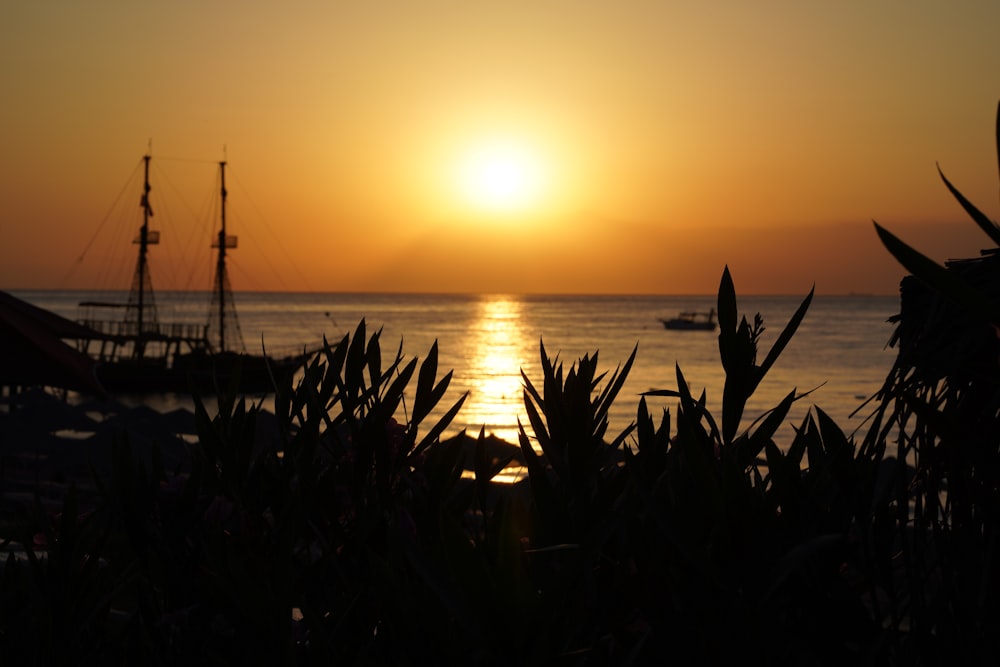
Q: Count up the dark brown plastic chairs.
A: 0